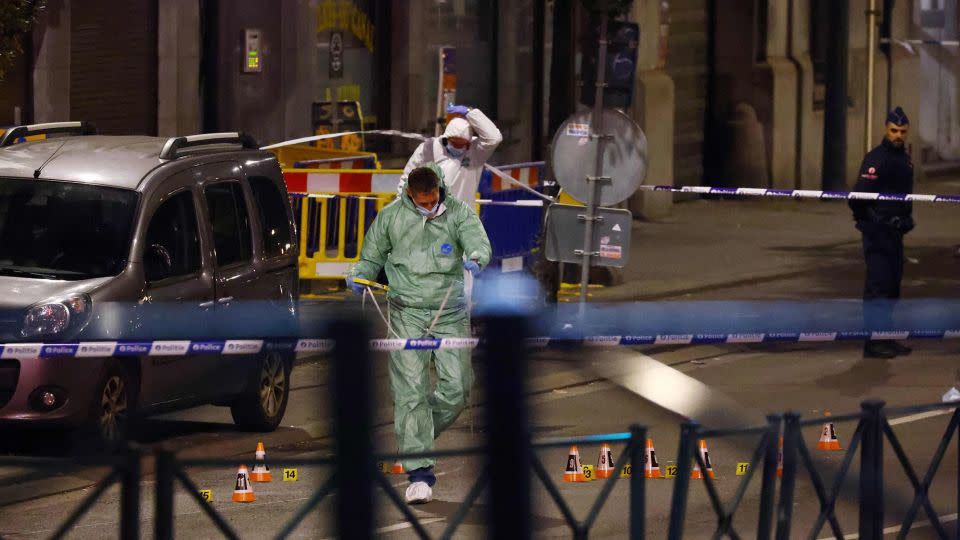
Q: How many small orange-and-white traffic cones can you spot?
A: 9